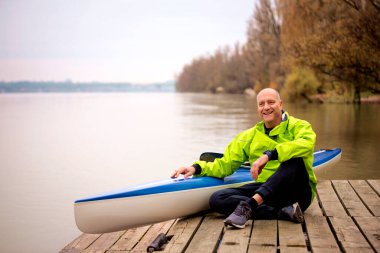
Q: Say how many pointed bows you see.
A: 1